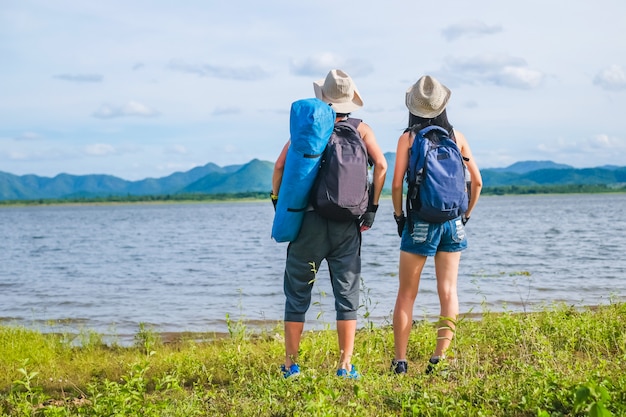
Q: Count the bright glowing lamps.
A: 0